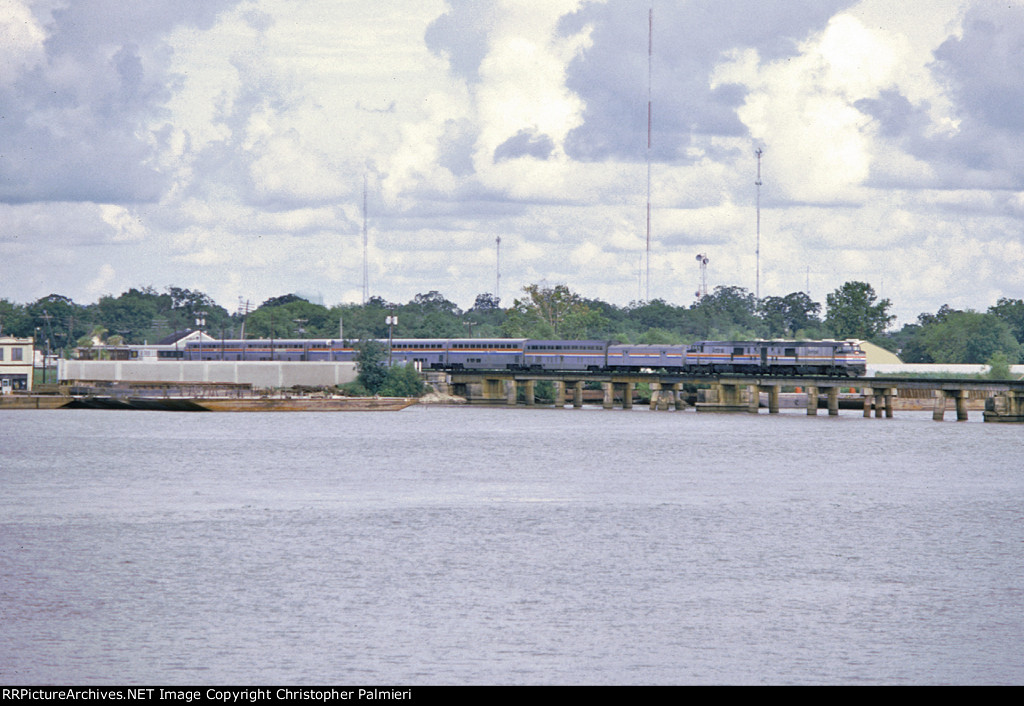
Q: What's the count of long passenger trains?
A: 1